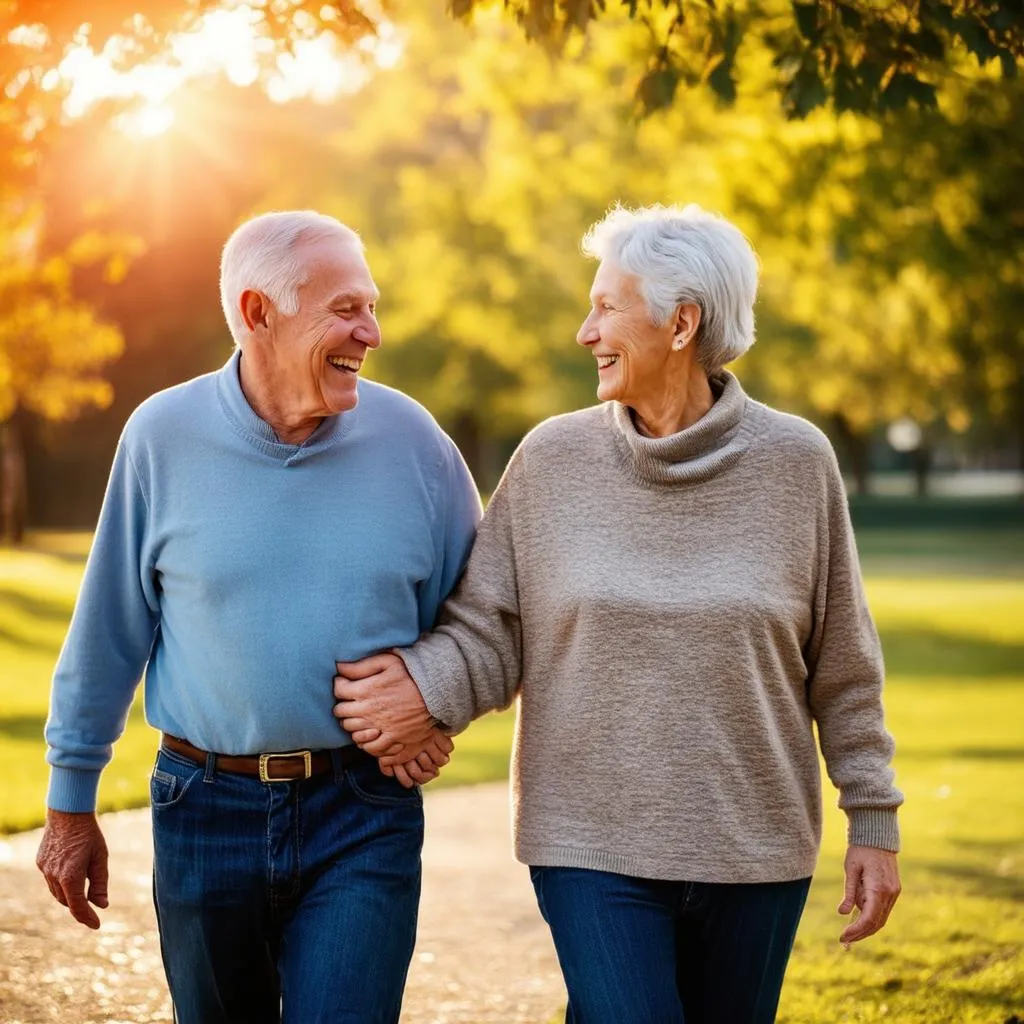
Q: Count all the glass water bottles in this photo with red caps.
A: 0